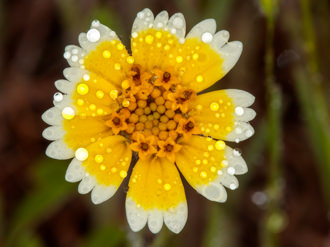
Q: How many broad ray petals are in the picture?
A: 9